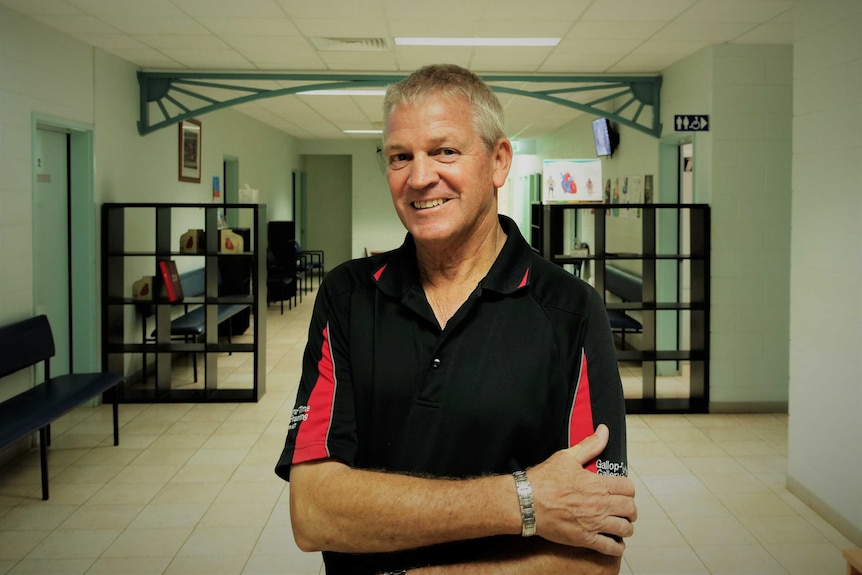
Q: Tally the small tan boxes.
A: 3